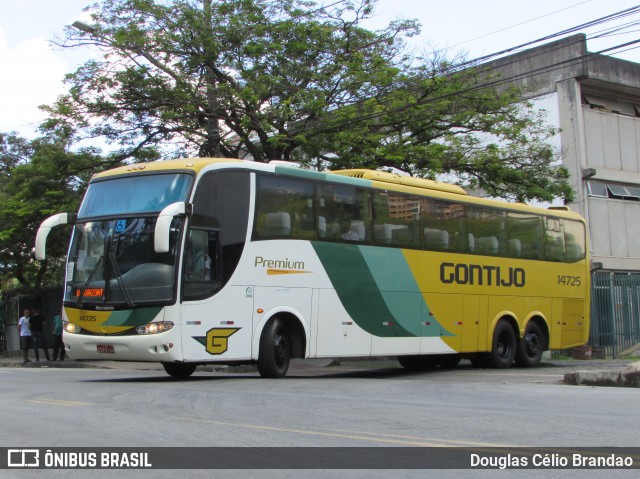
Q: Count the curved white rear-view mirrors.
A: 2